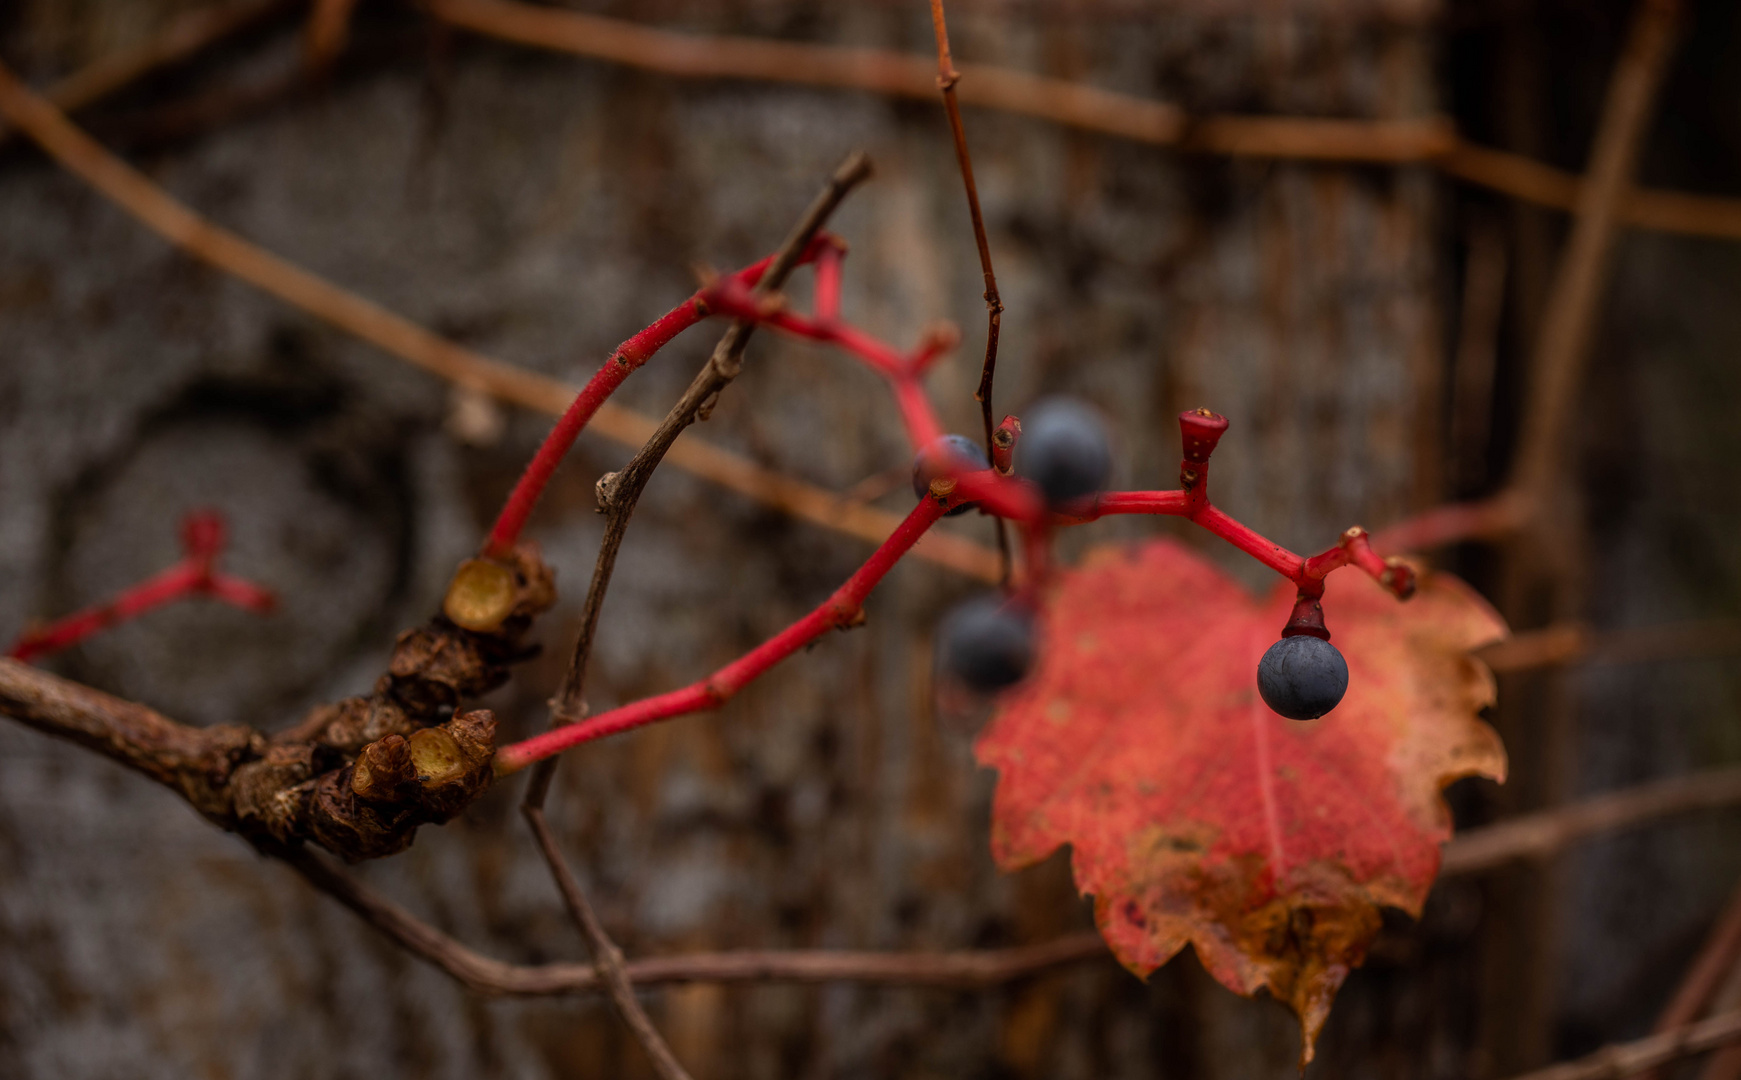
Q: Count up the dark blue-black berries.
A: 4